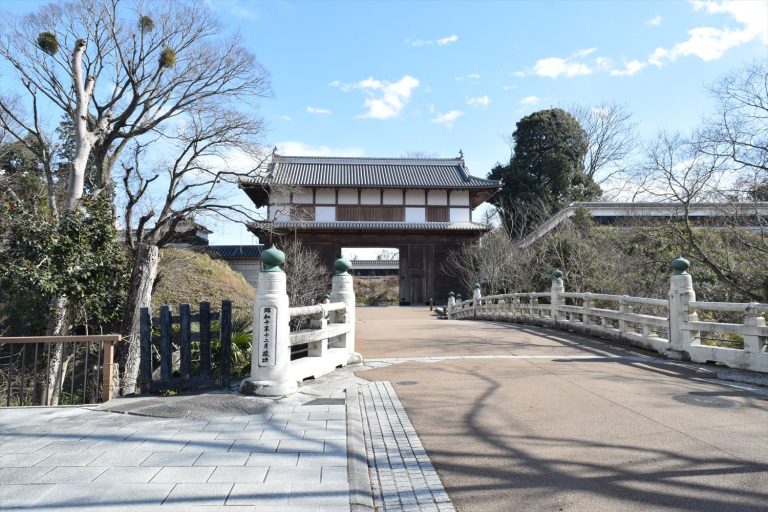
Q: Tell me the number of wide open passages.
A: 1